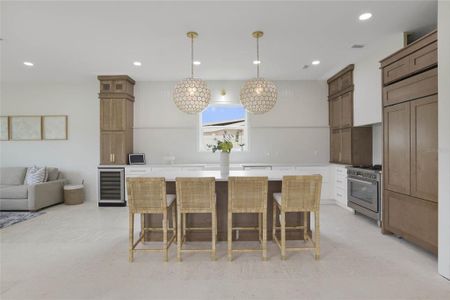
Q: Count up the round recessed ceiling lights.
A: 6